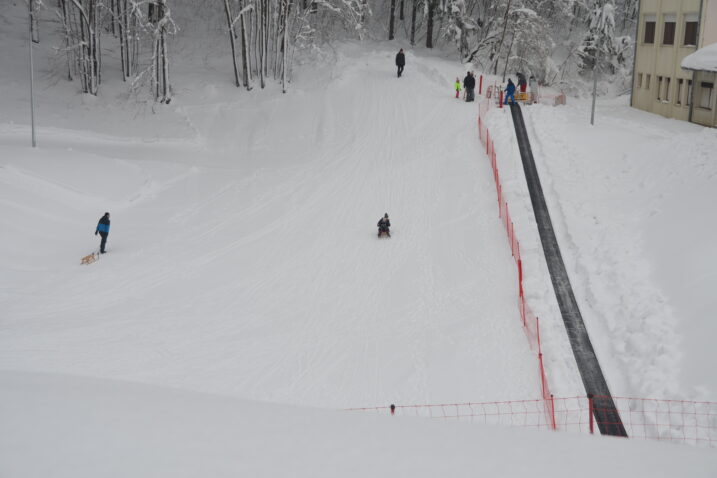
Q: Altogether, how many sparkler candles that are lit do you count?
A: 0